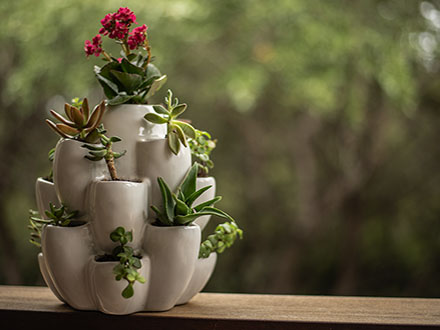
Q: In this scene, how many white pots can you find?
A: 11